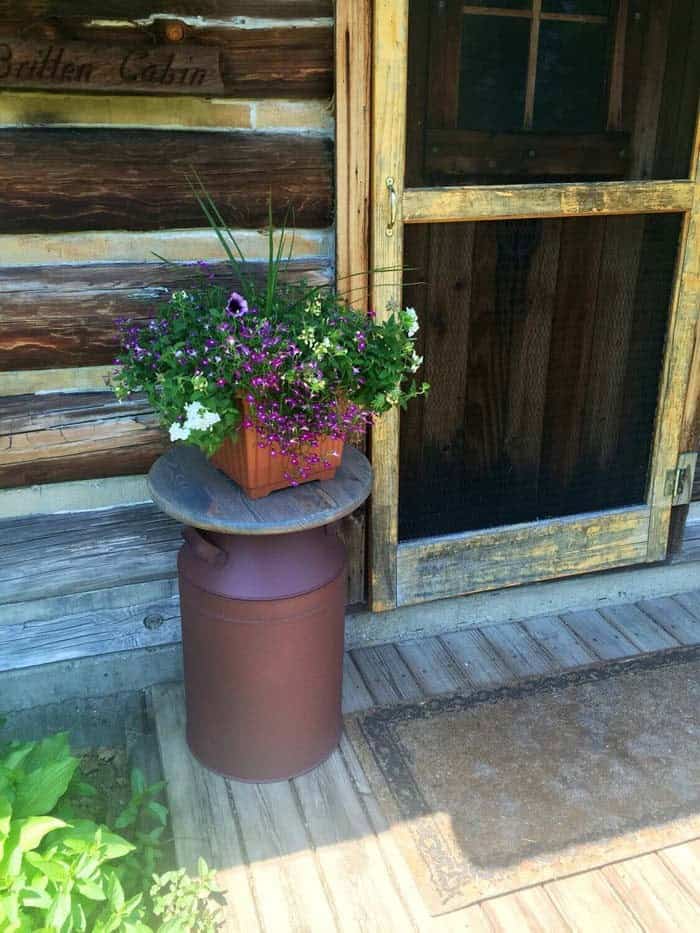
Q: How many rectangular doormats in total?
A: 1